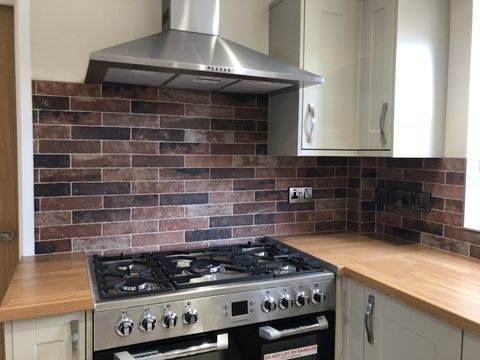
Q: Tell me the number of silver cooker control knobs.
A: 8